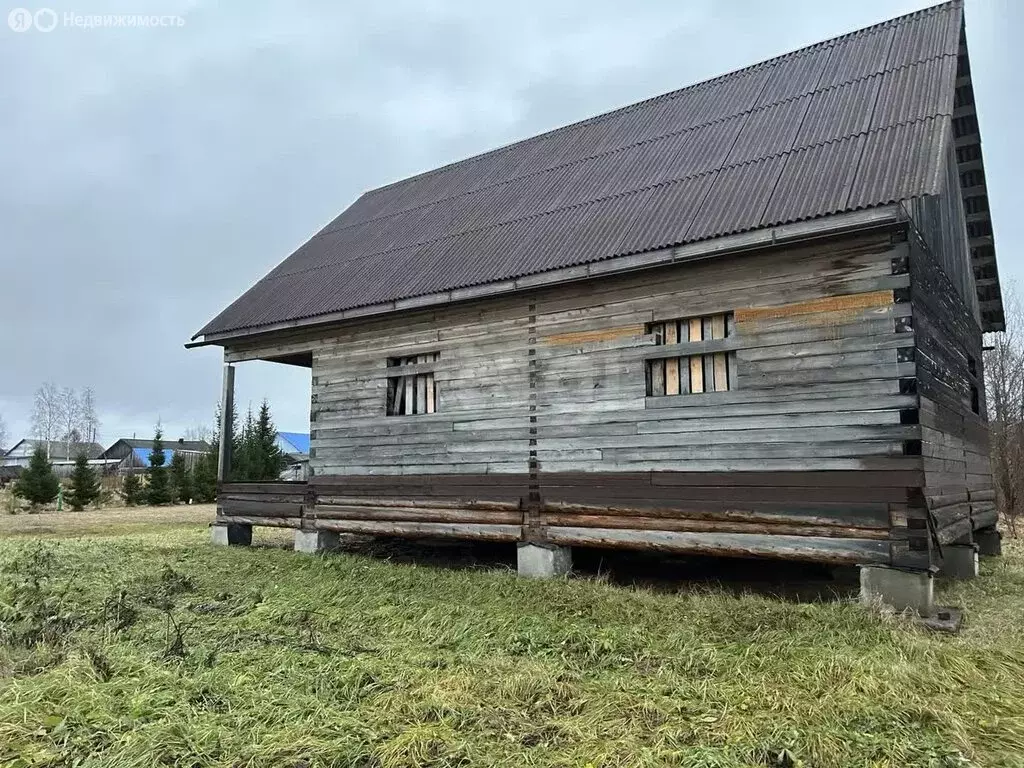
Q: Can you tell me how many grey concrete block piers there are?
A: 6